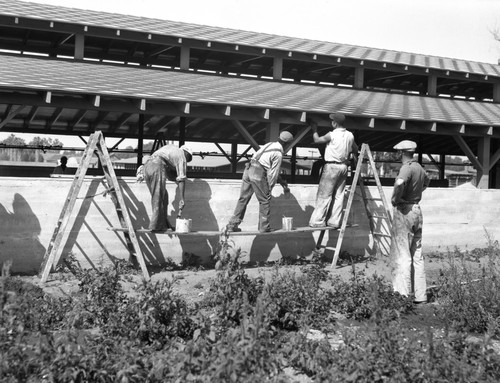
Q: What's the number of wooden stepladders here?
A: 2